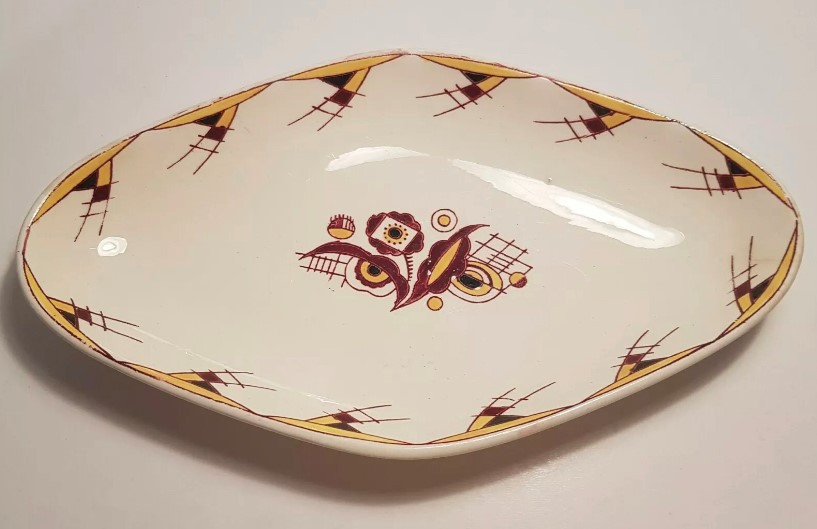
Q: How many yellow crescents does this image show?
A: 12